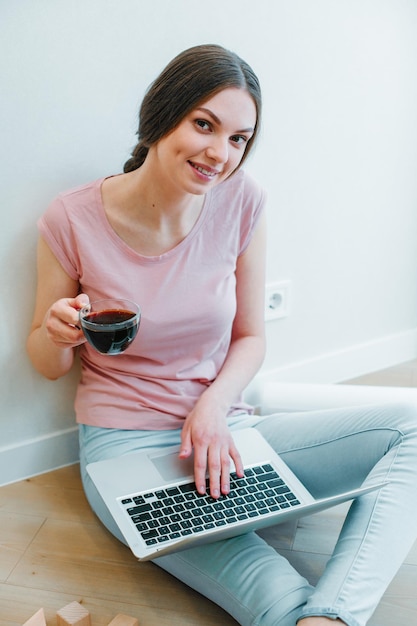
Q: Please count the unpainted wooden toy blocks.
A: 3